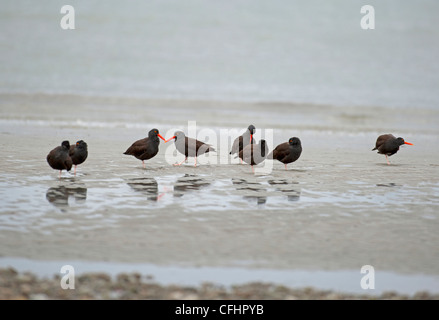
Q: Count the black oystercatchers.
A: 8